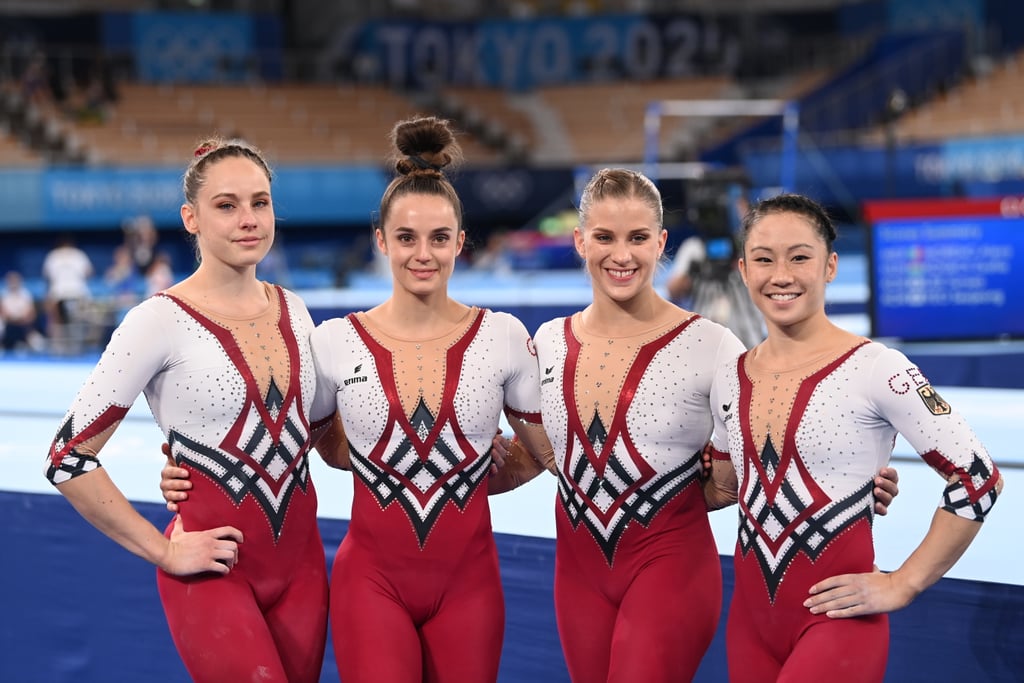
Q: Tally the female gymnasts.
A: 4